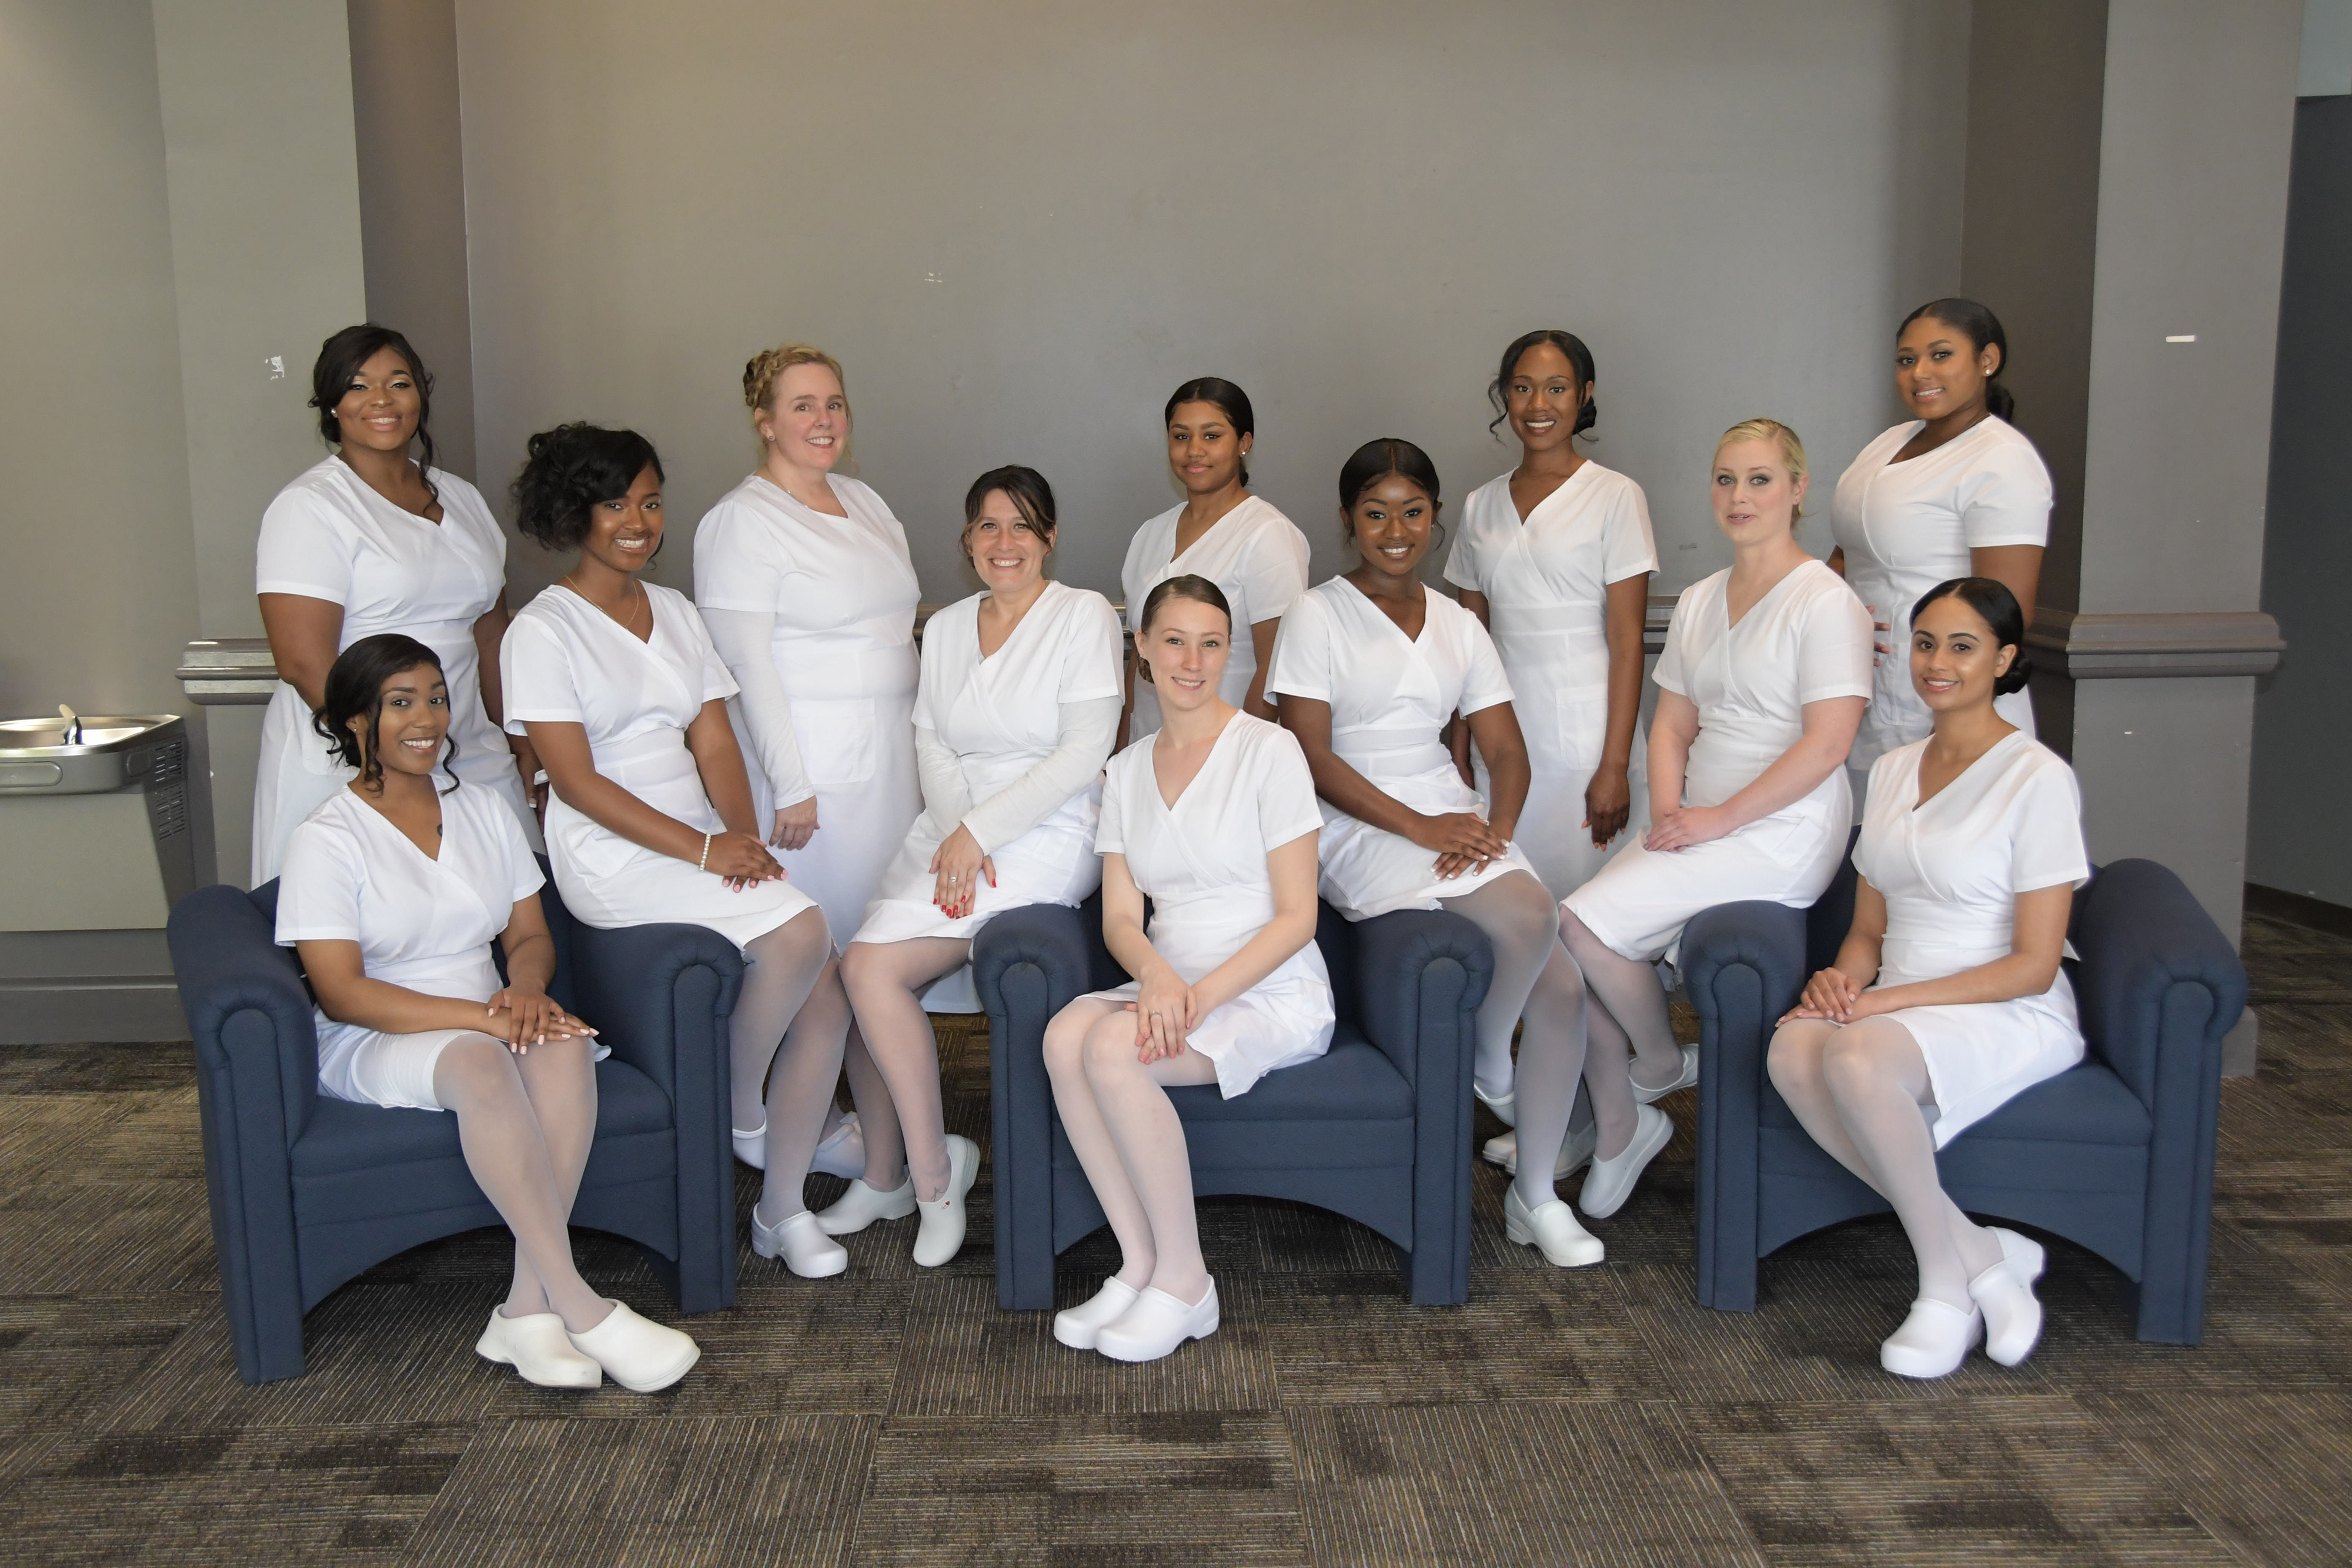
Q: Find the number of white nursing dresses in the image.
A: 12